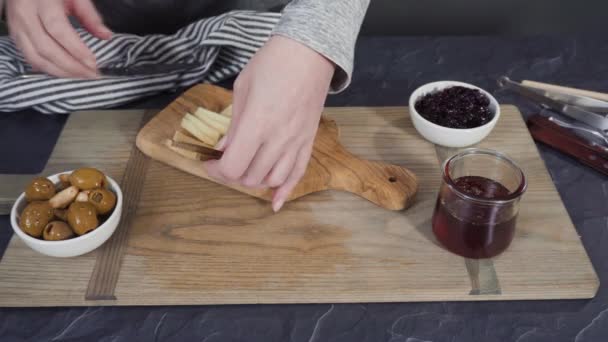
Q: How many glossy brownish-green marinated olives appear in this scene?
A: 6